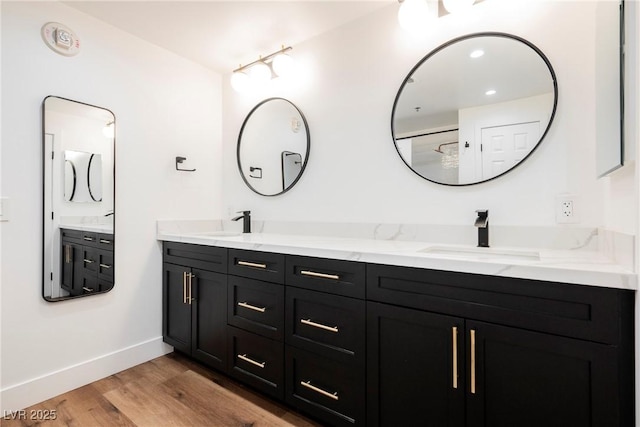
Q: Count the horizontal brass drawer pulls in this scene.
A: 6